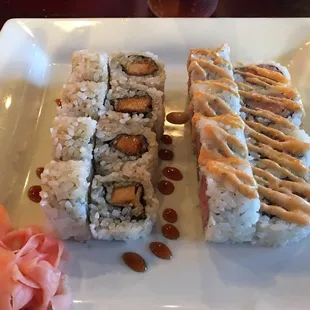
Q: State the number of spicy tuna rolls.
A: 8